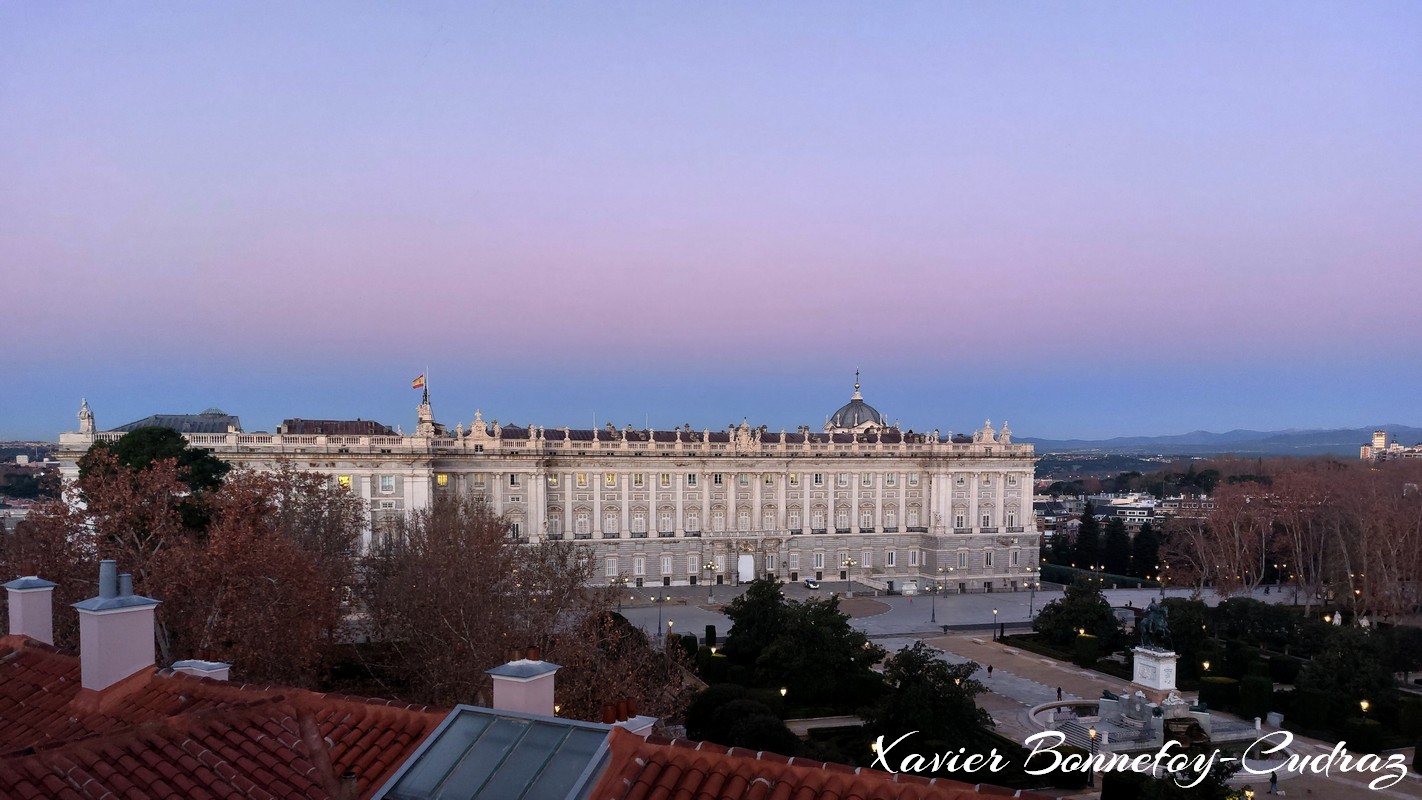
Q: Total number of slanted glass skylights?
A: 1